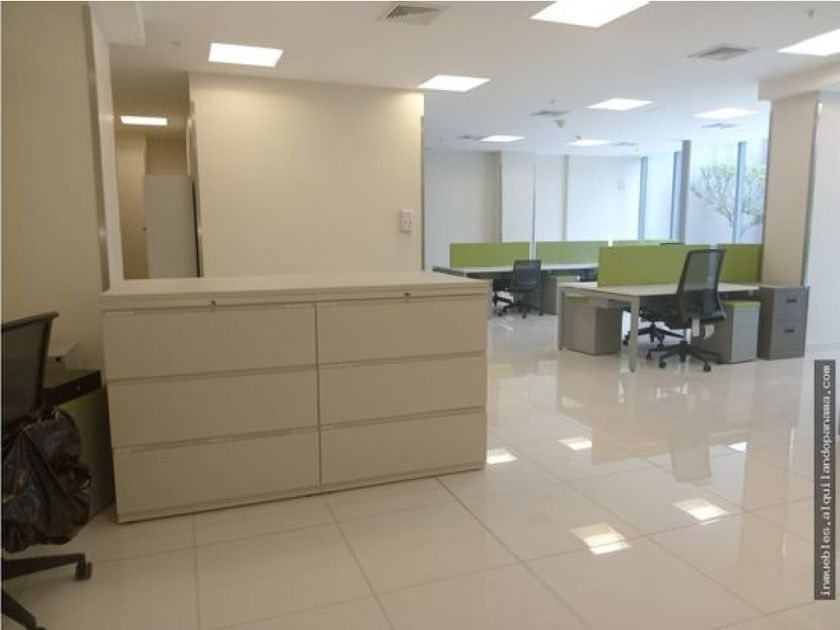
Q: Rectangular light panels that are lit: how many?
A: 9